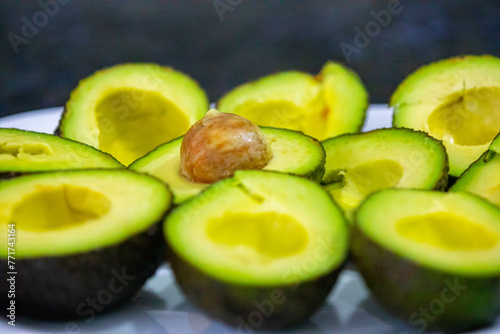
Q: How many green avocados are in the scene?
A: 10